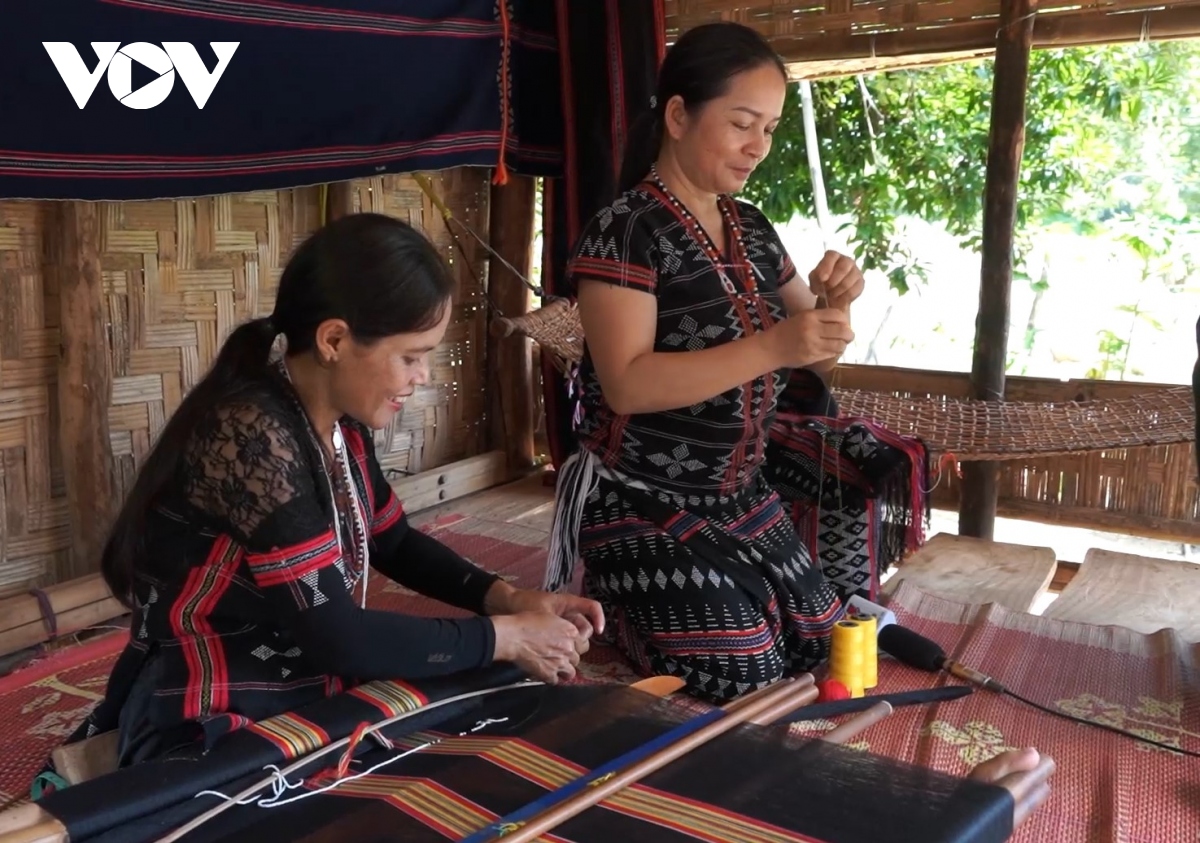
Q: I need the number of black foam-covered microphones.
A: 1